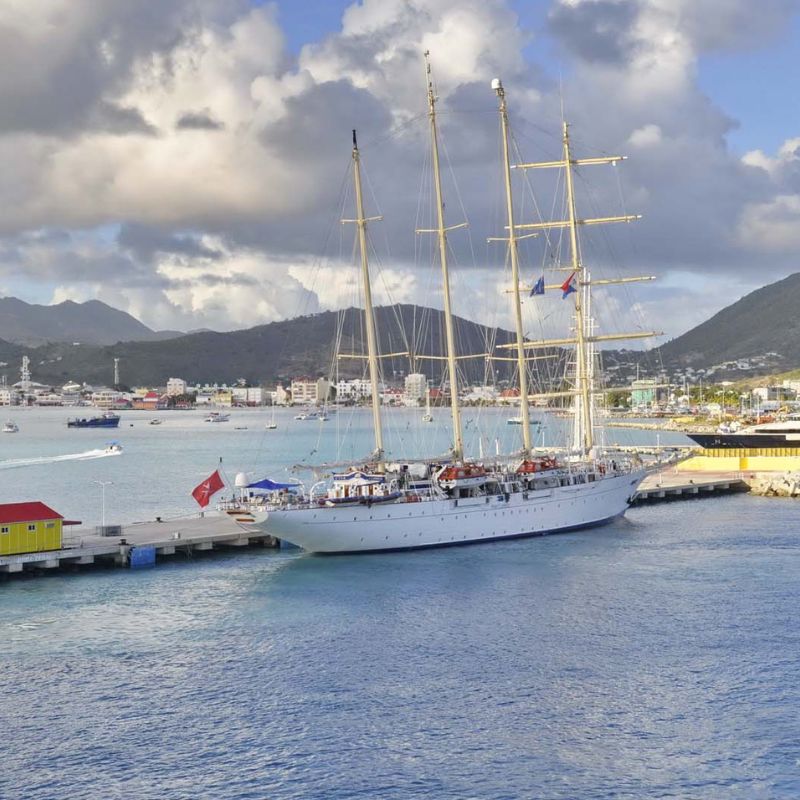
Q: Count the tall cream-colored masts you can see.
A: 4